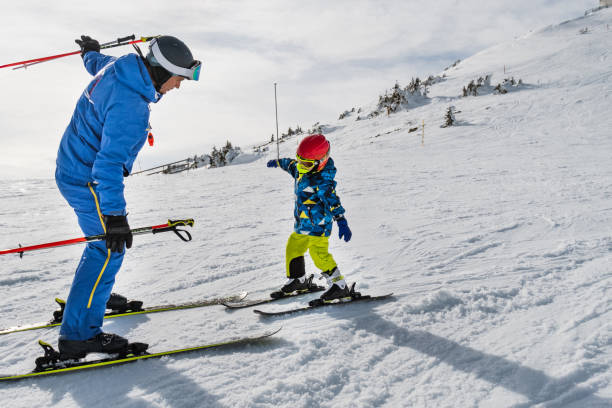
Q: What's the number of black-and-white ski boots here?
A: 2